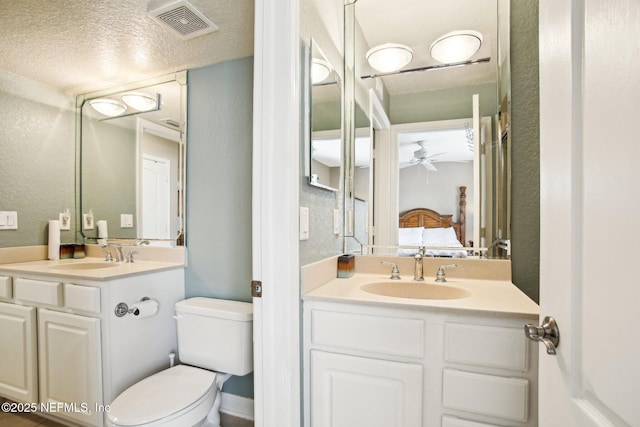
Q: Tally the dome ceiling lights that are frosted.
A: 4